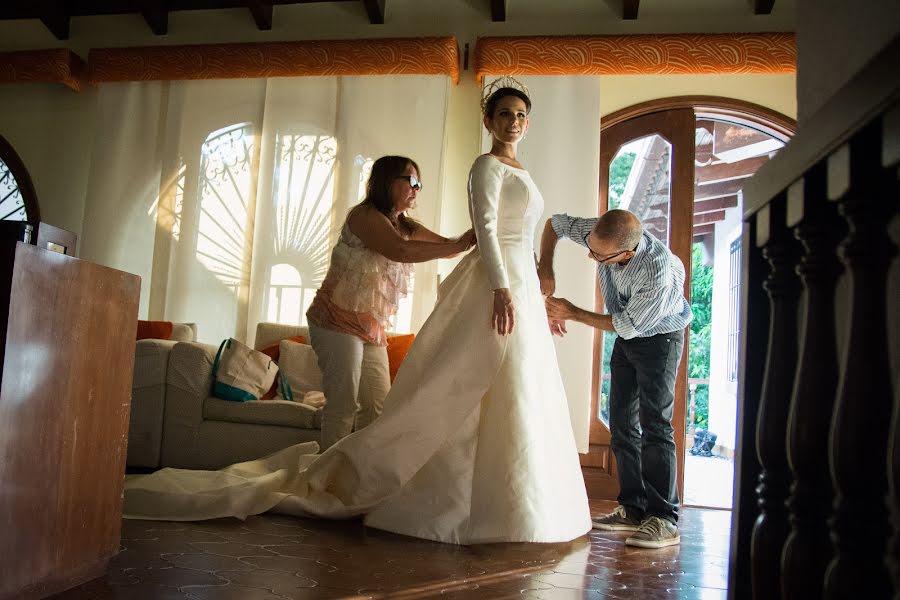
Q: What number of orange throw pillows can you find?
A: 3